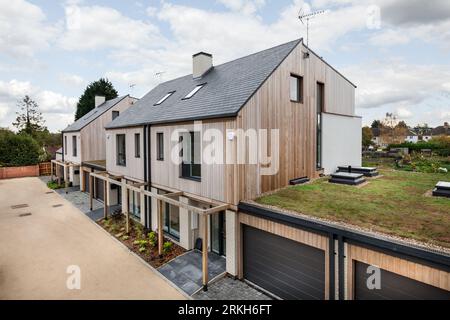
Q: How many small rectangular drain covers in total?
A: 4